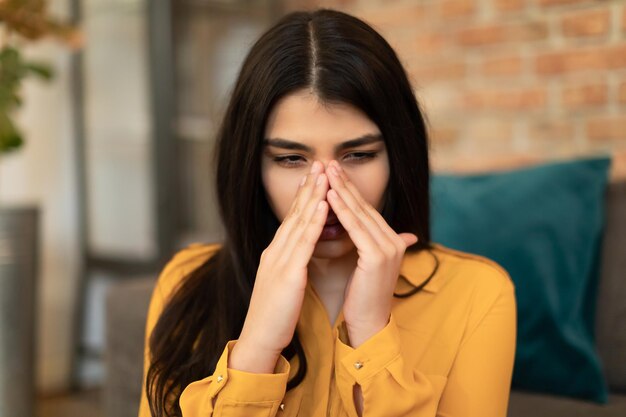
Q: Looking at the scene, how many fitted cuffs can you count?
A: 2